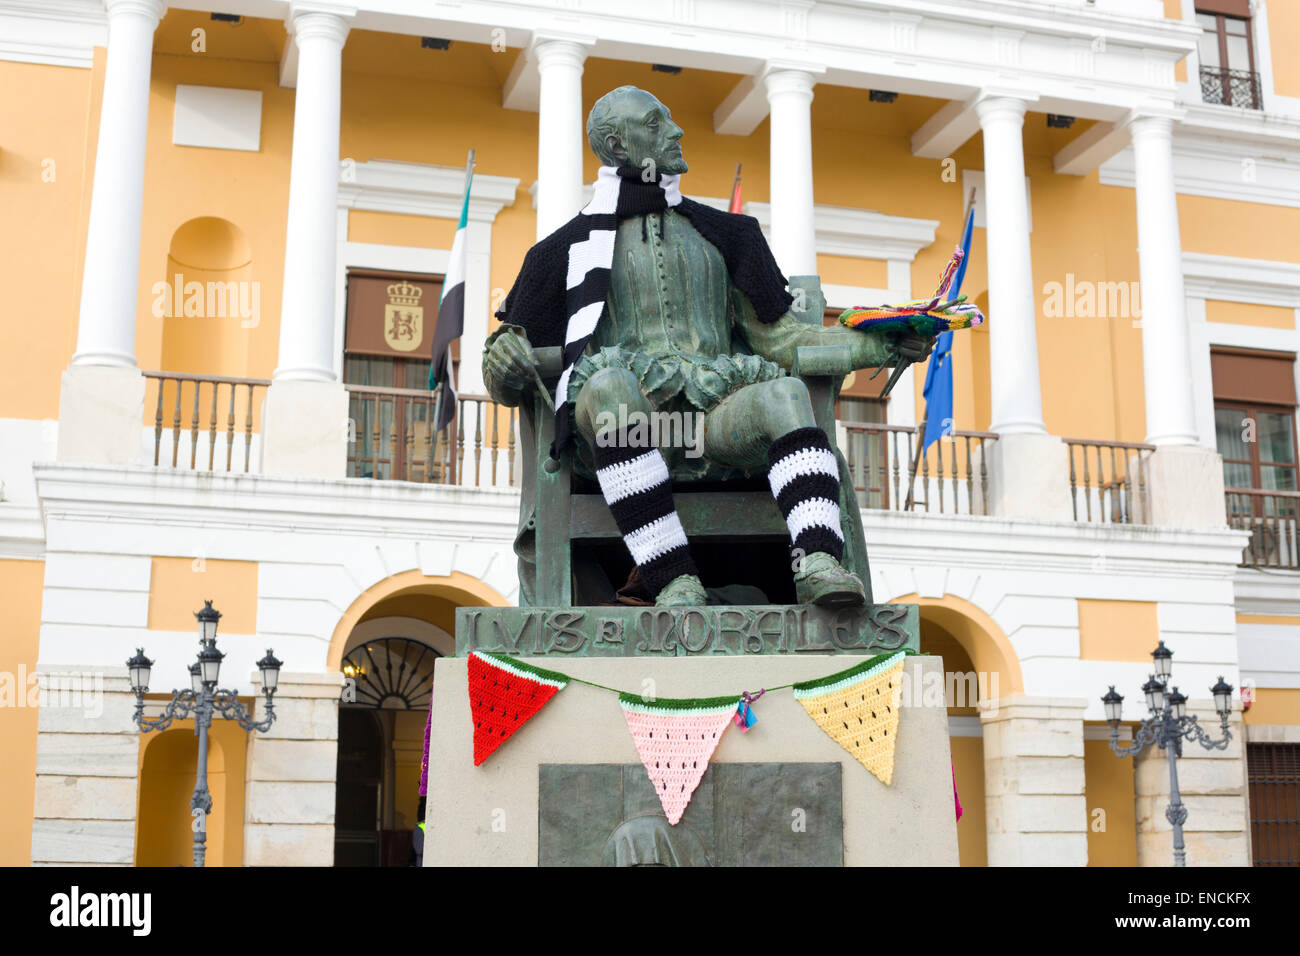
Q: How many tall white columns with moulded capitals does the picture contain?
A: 6